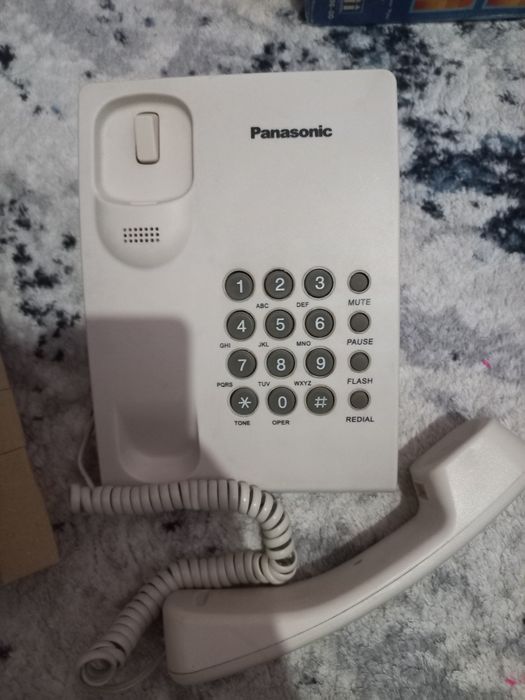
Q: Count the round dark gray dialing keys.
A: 12